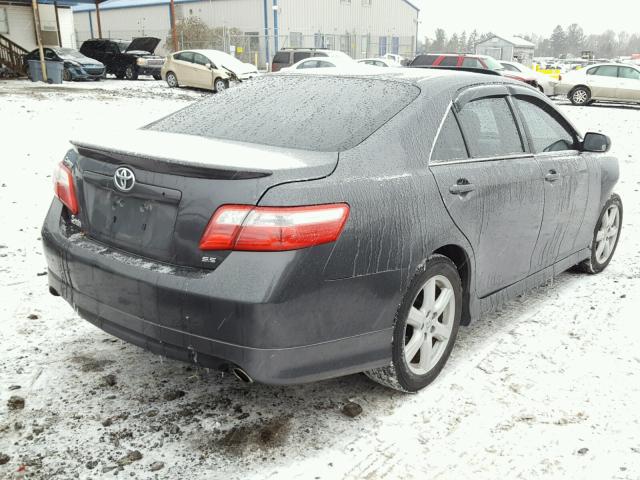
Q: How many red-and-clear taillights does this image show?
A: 2